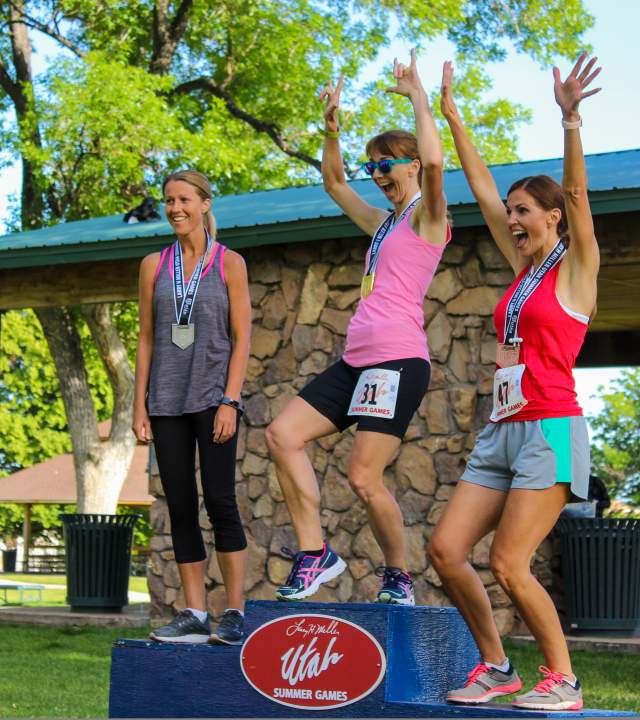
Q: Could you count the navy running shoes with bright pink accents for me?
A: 2